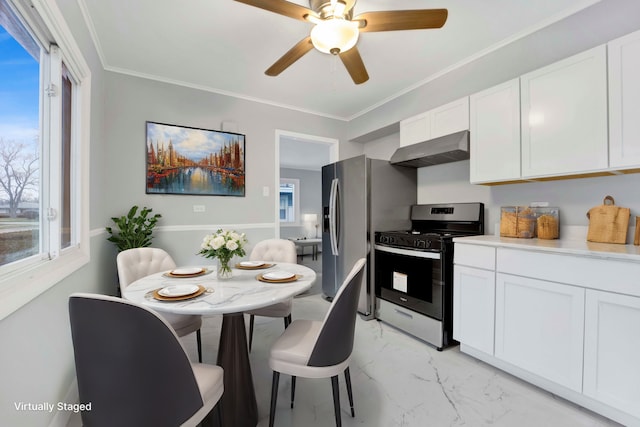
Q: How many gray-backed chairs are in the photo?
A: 2